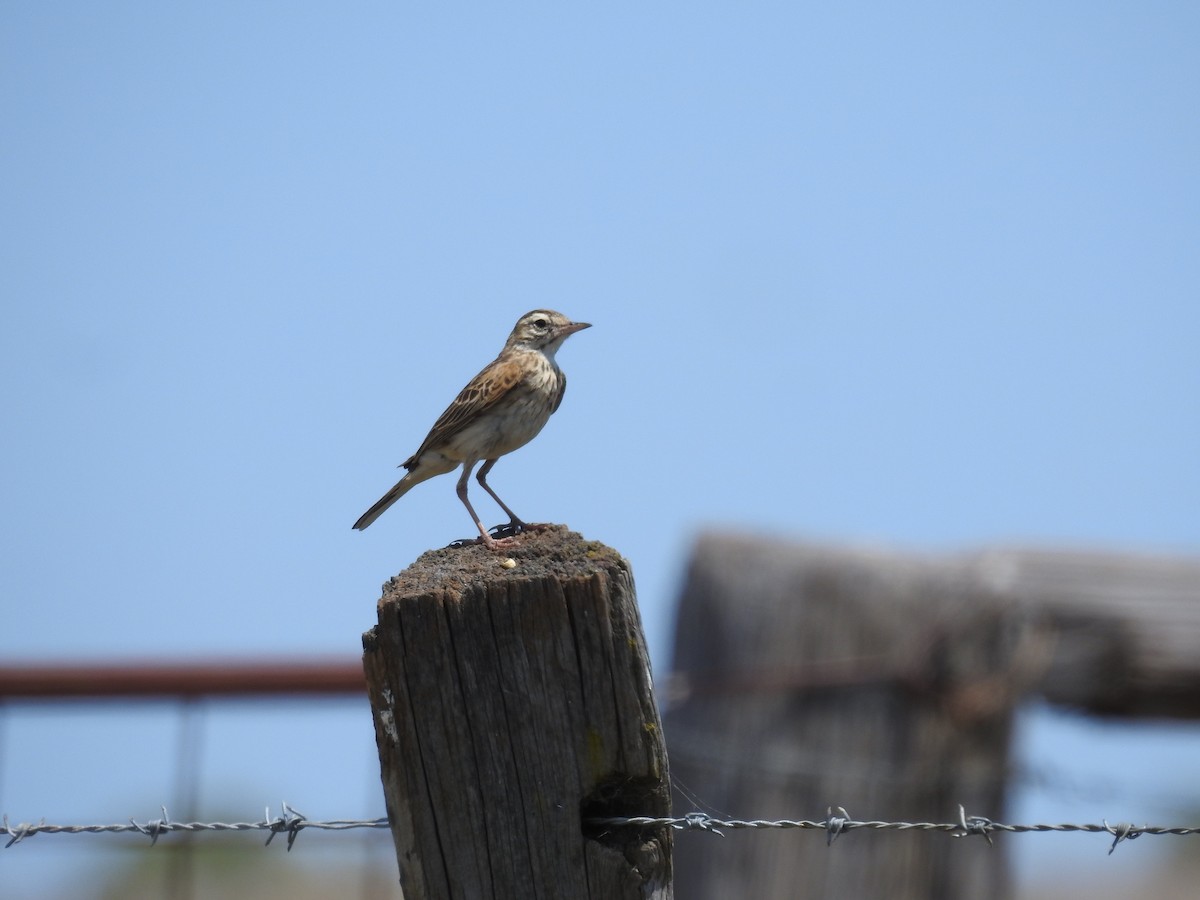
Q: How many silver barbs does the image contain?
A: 7